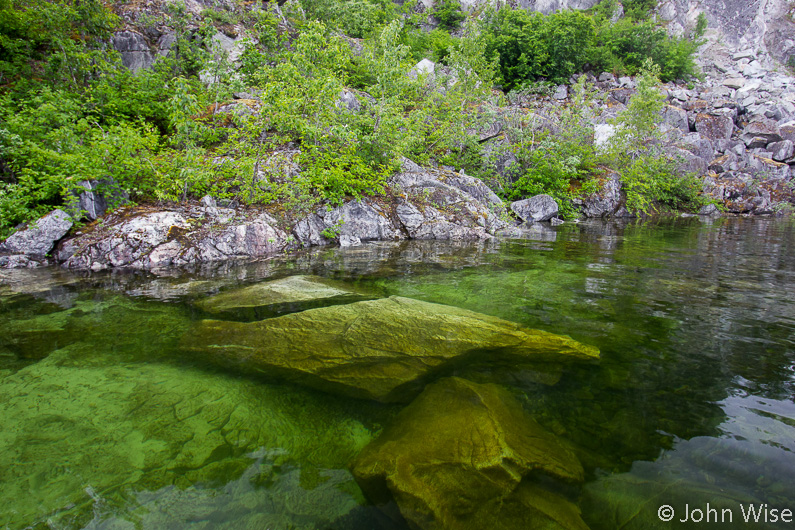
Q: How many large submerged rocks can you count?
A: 3